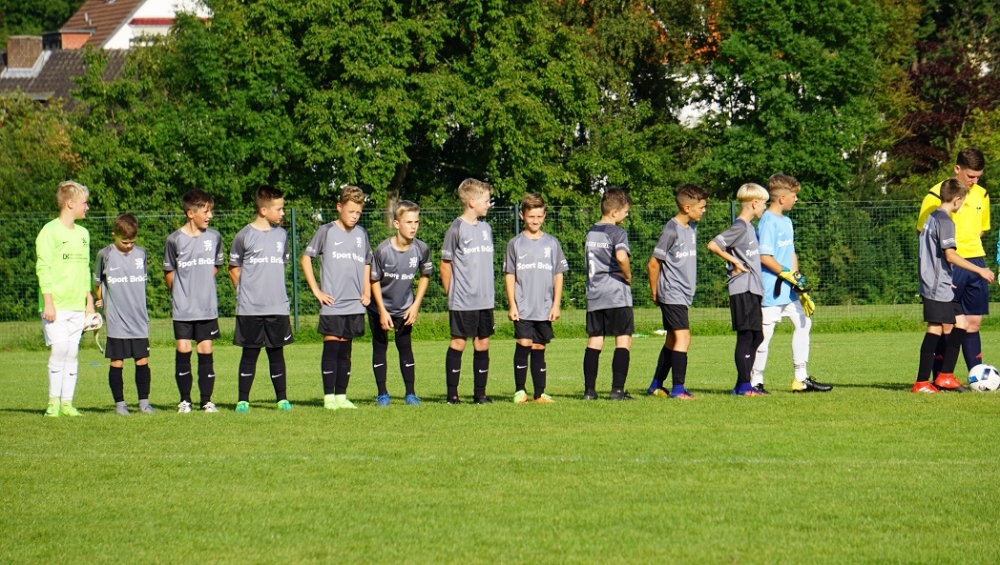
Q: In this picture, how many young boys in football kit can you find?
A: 13